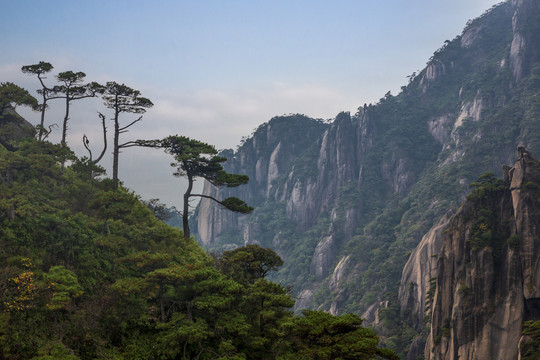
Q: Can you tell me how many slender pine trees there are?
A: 4